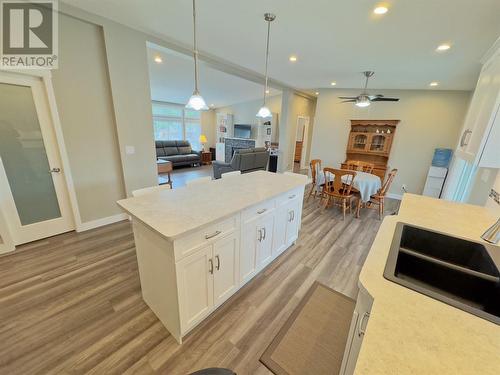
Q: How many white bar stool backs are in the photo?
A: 4